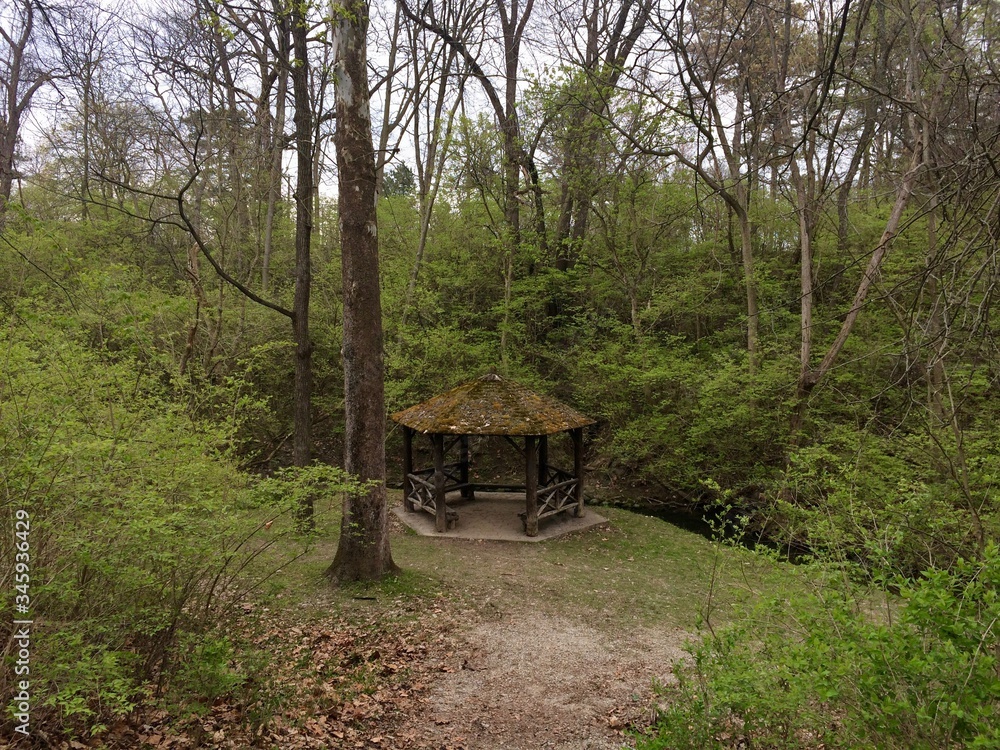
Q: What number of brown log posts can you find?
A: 6